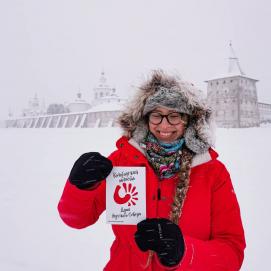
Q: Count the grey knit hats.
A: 1